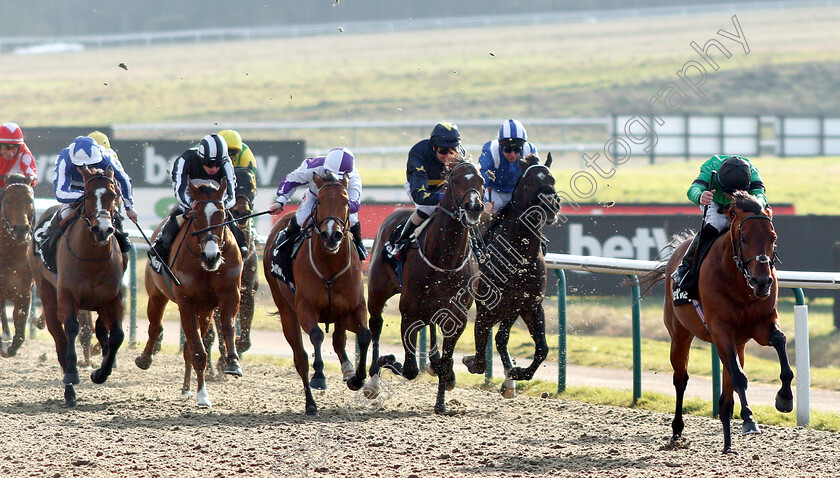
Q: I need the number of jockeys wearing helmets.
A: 9